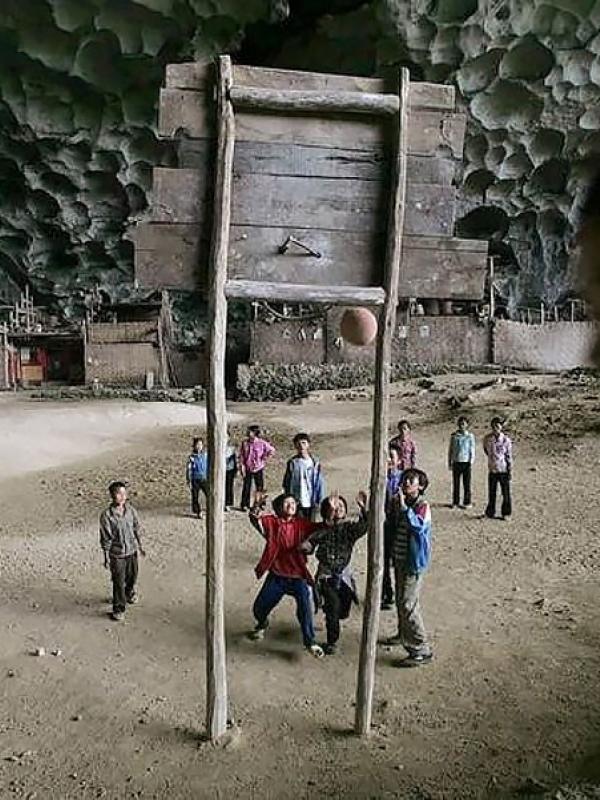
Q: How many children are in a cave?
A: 12